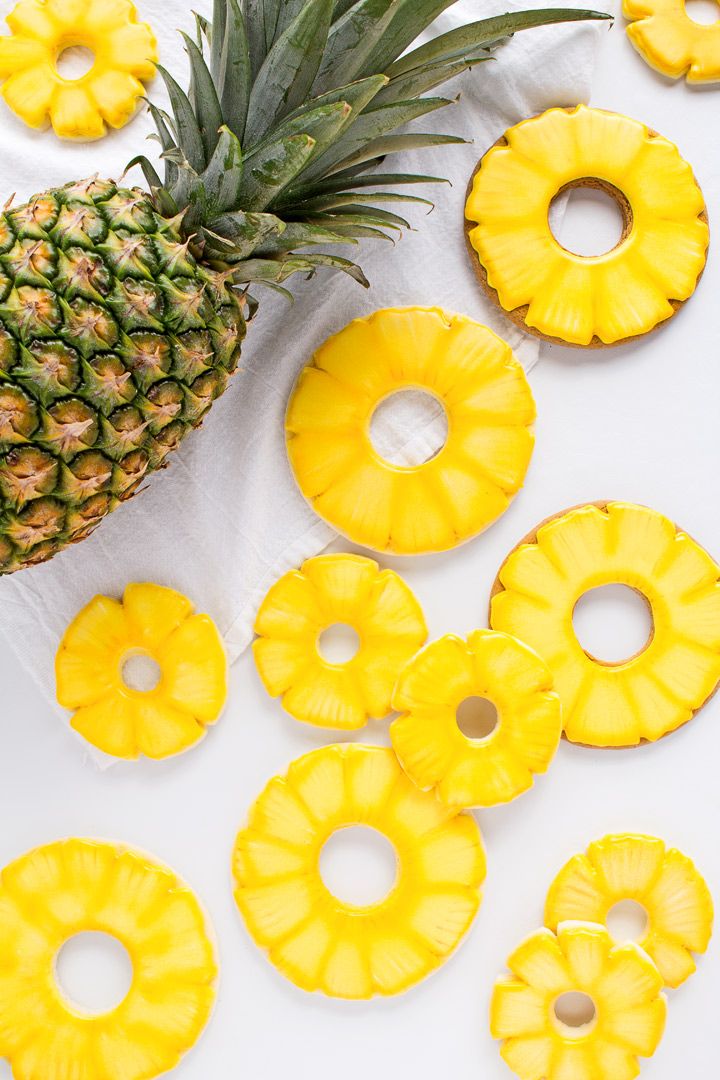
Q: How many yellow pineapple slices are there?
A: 12